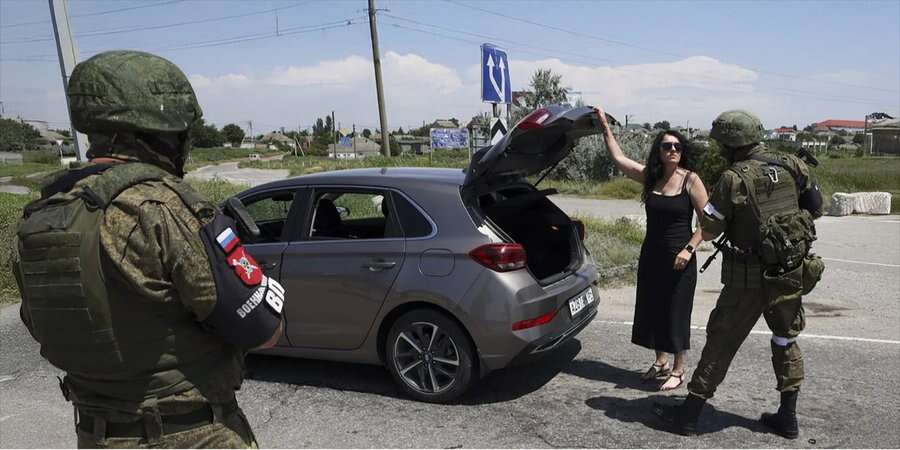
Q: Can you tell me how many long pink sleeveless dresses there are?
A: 0